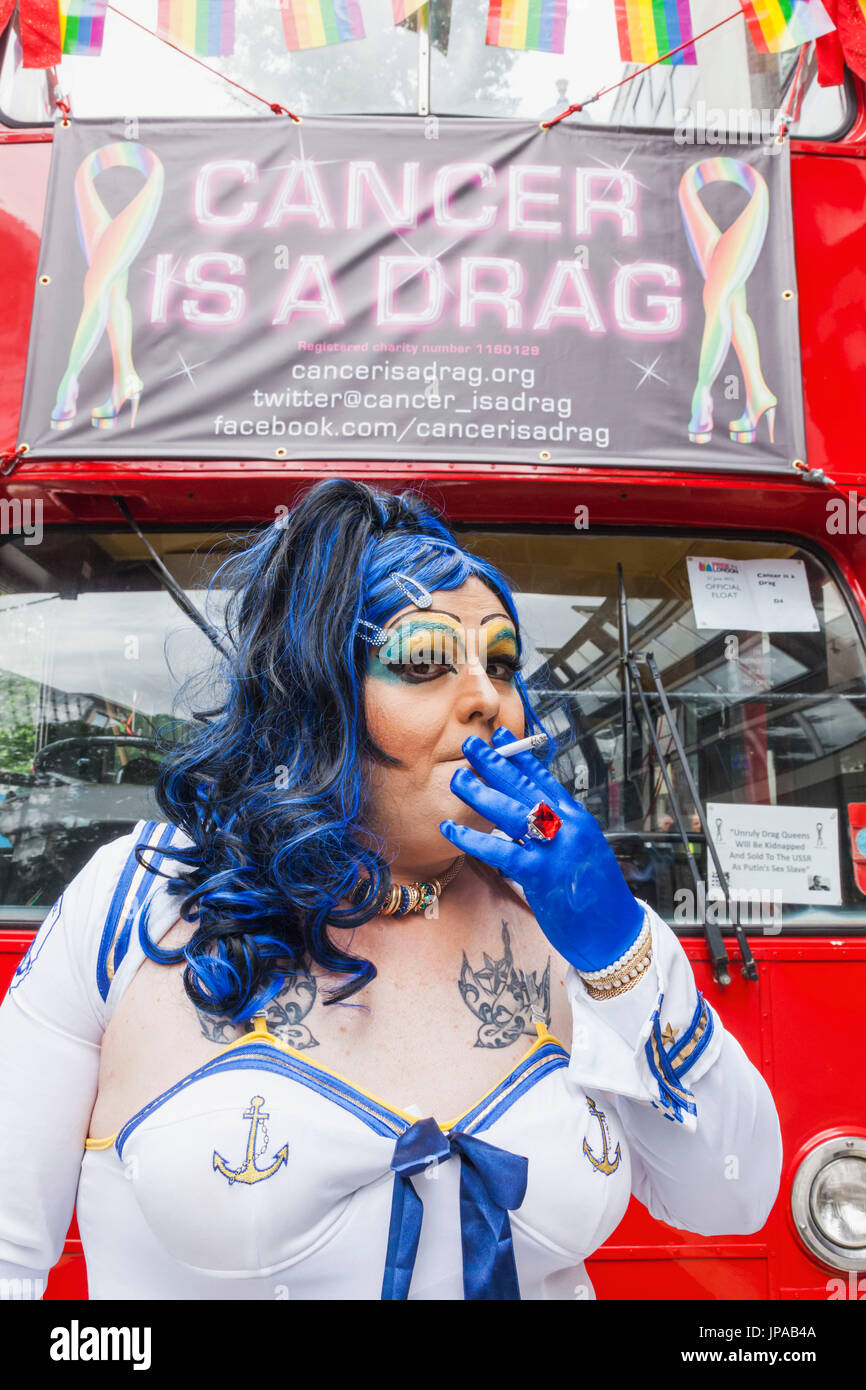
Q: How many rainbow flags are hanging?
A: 7